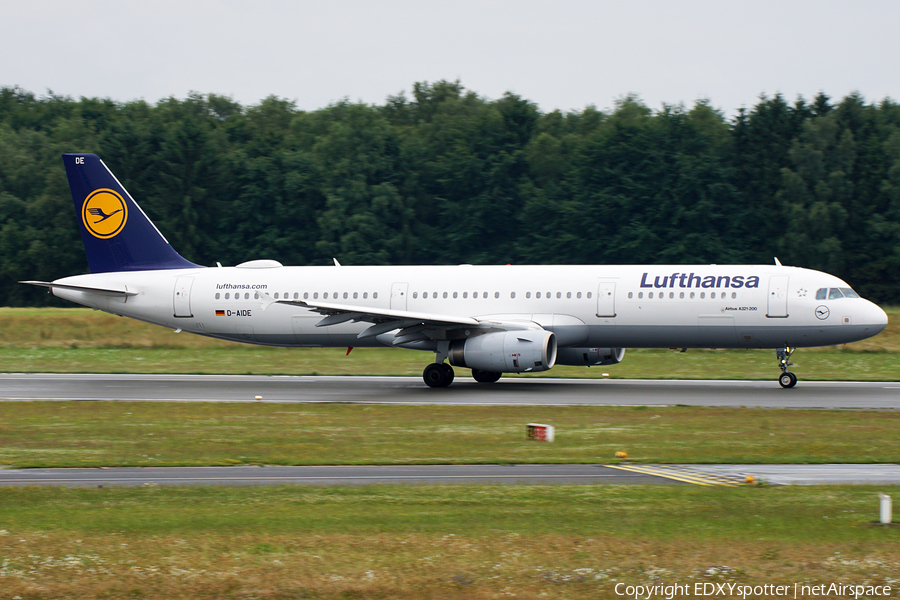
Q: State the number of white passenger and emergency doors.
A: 4